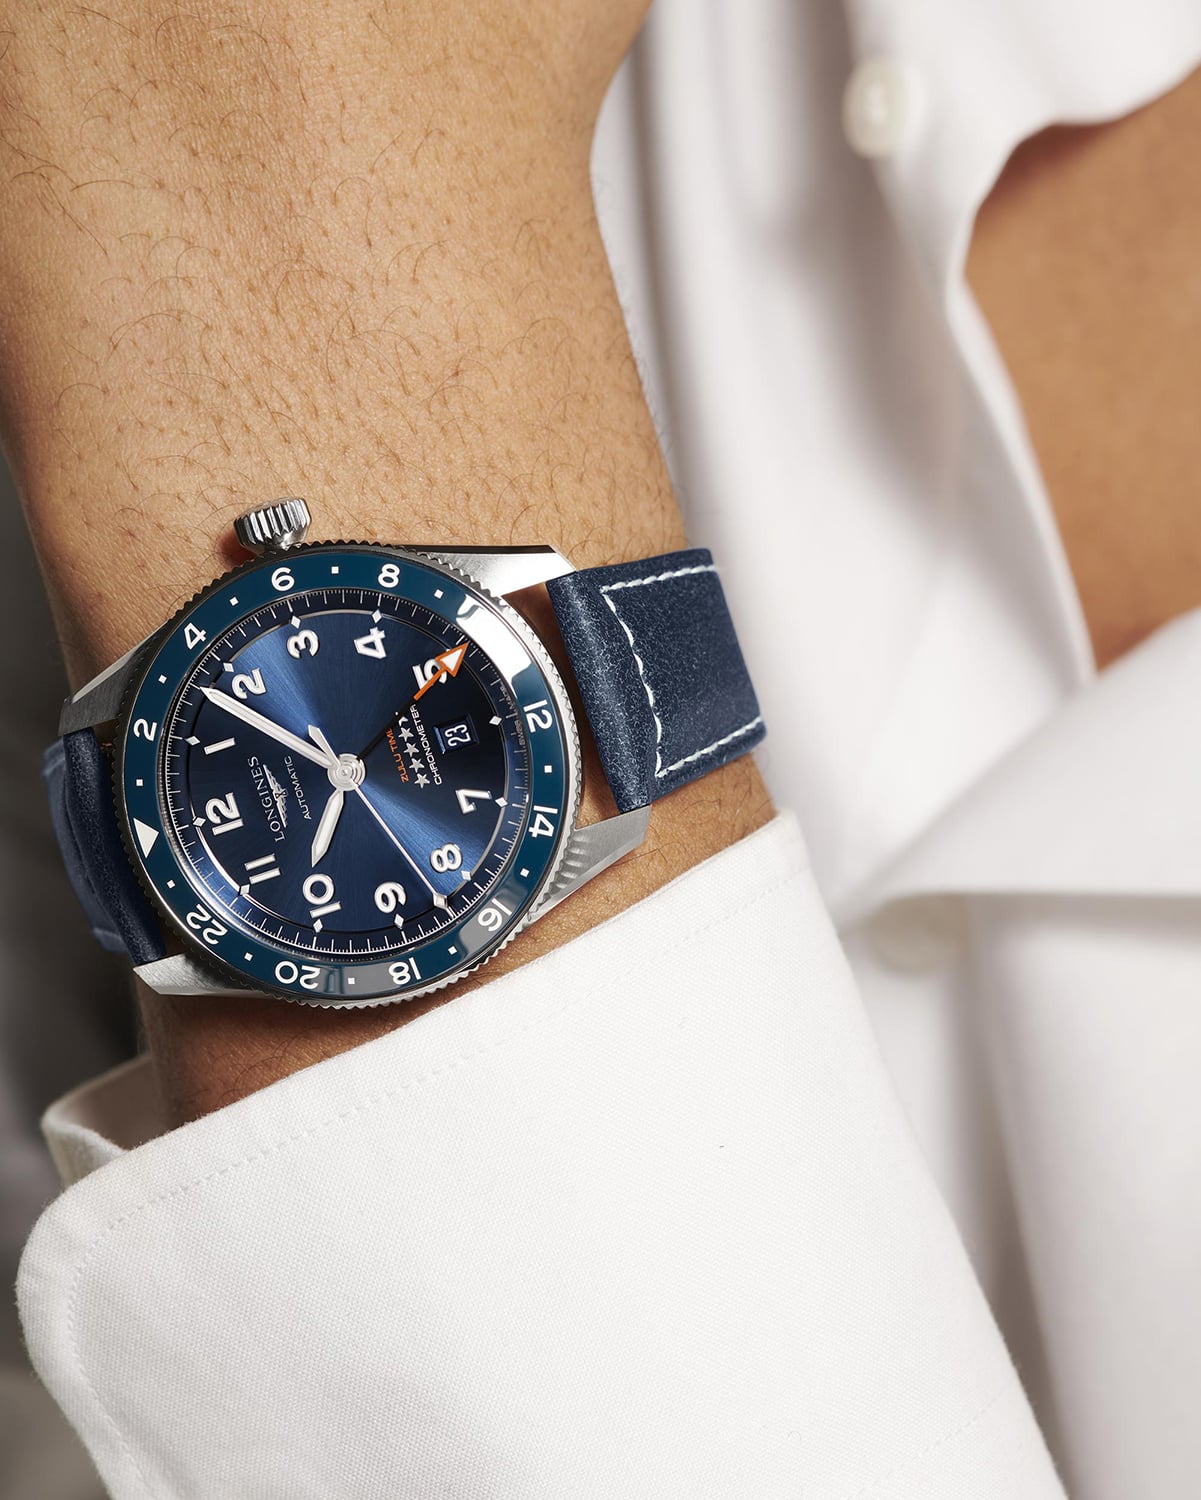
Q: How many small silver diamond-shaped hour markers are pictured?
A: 11